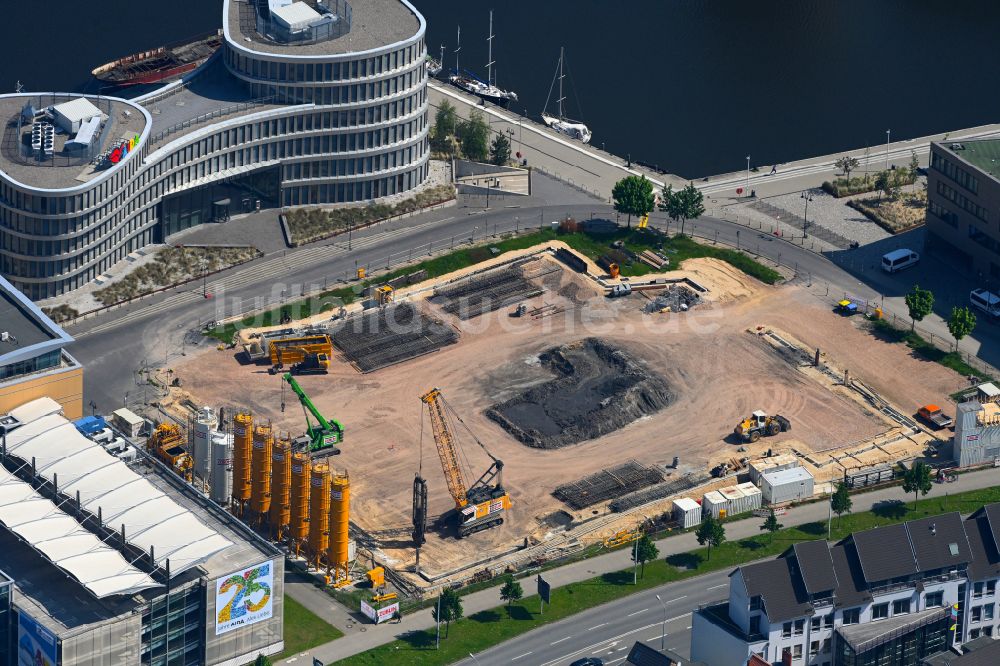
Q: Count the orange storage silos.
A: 6